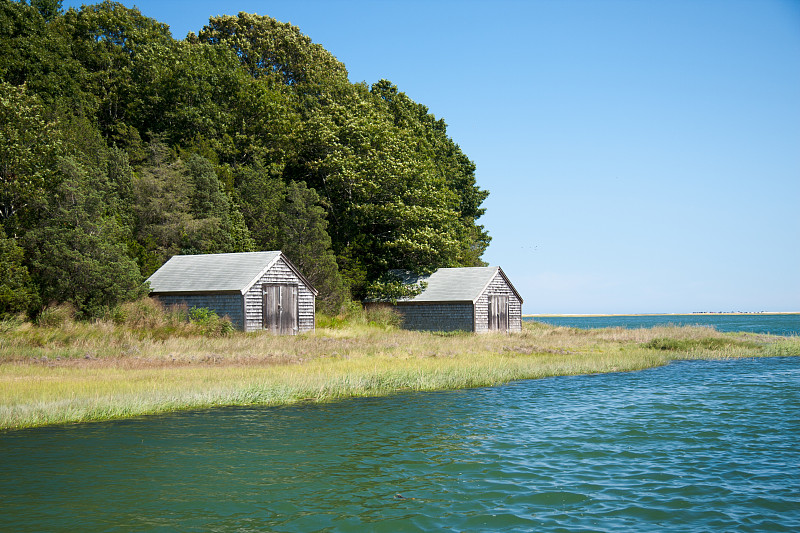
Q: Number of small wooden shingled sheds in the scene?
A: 2